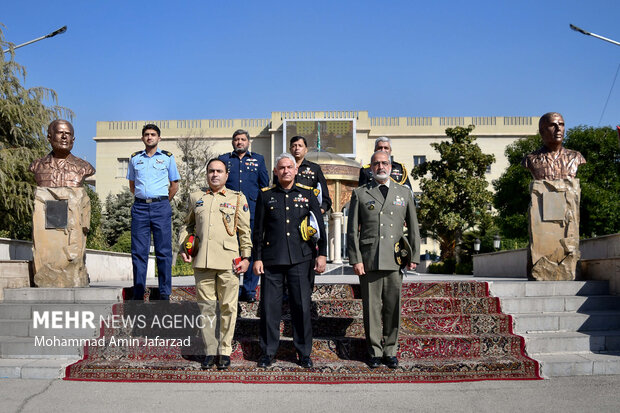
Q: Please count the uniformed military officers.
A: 7